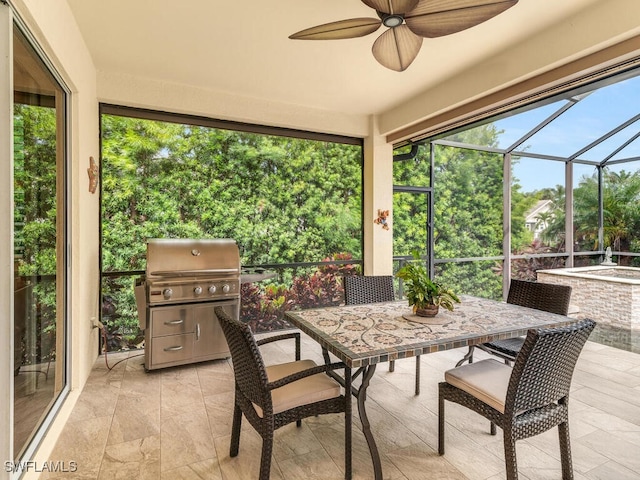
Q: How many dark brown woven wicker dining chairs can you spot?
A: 4